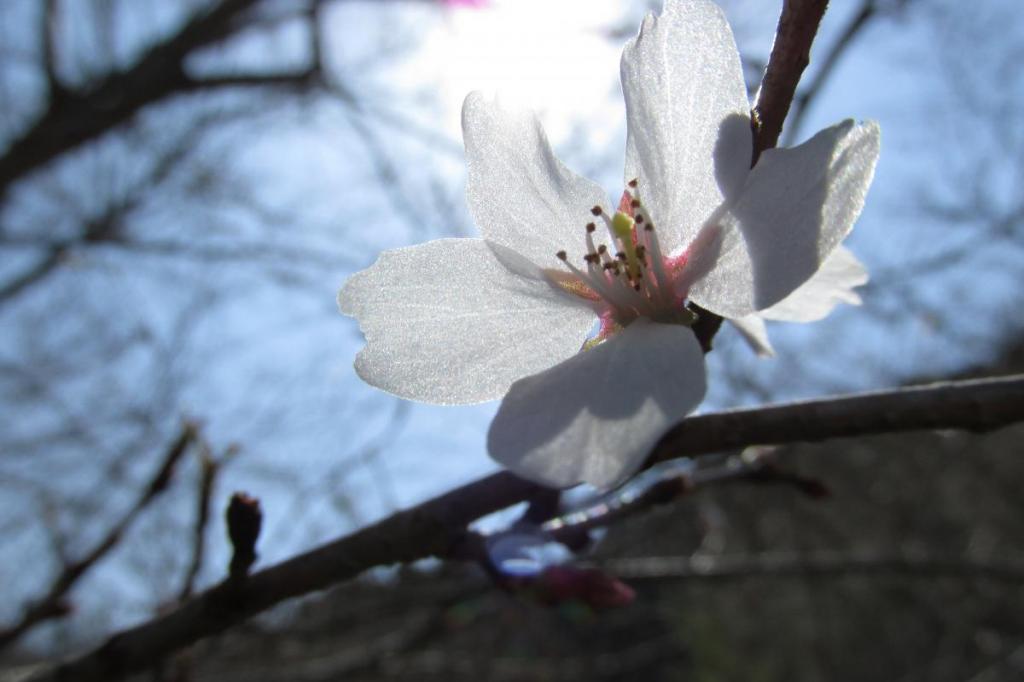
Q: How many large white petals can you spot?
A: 5